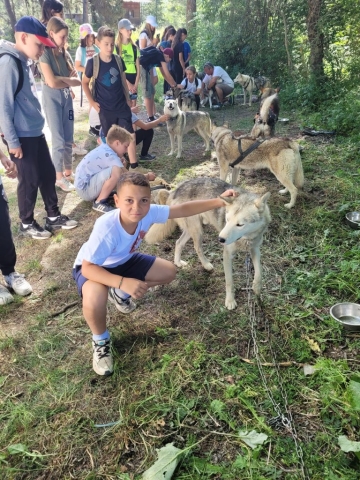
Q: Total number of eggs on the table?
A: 0